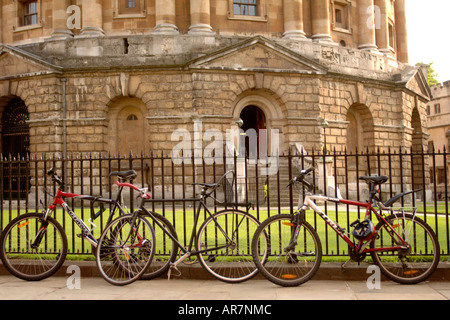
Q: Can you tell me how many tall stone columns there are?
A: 9